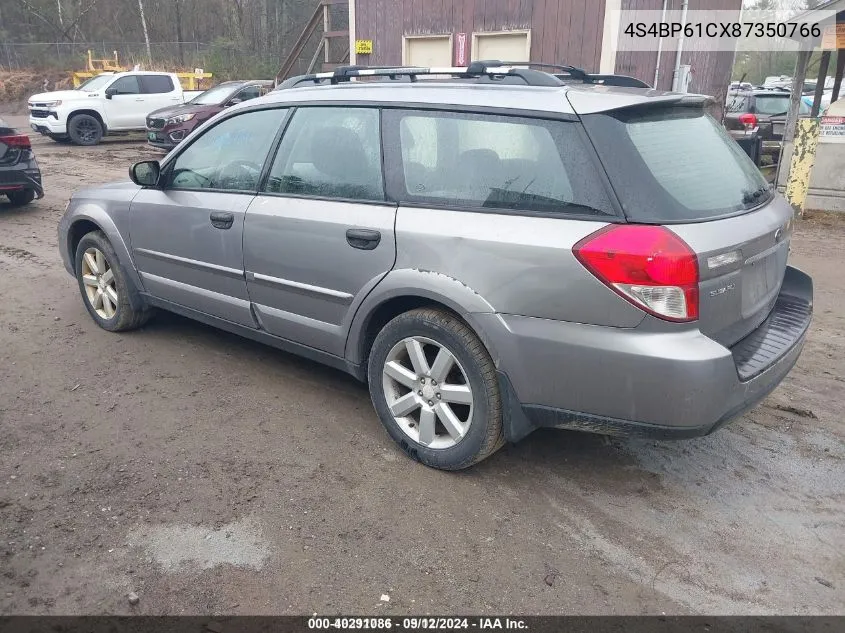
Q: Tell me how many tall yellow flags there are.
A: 0